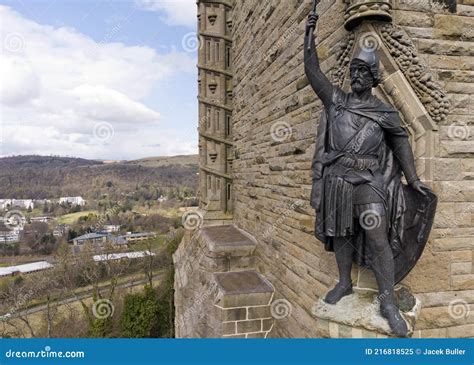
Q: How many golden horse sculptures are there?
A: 0